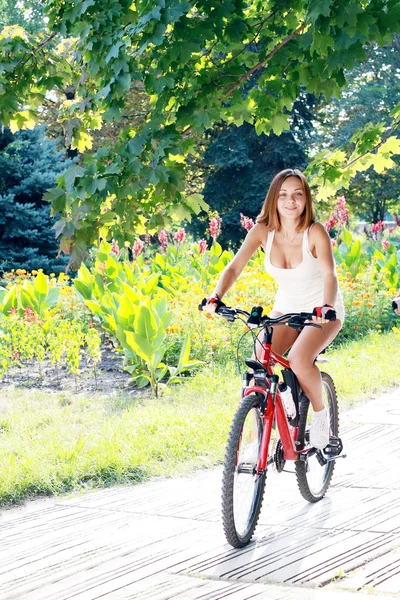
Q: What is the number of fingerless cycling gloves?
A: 2